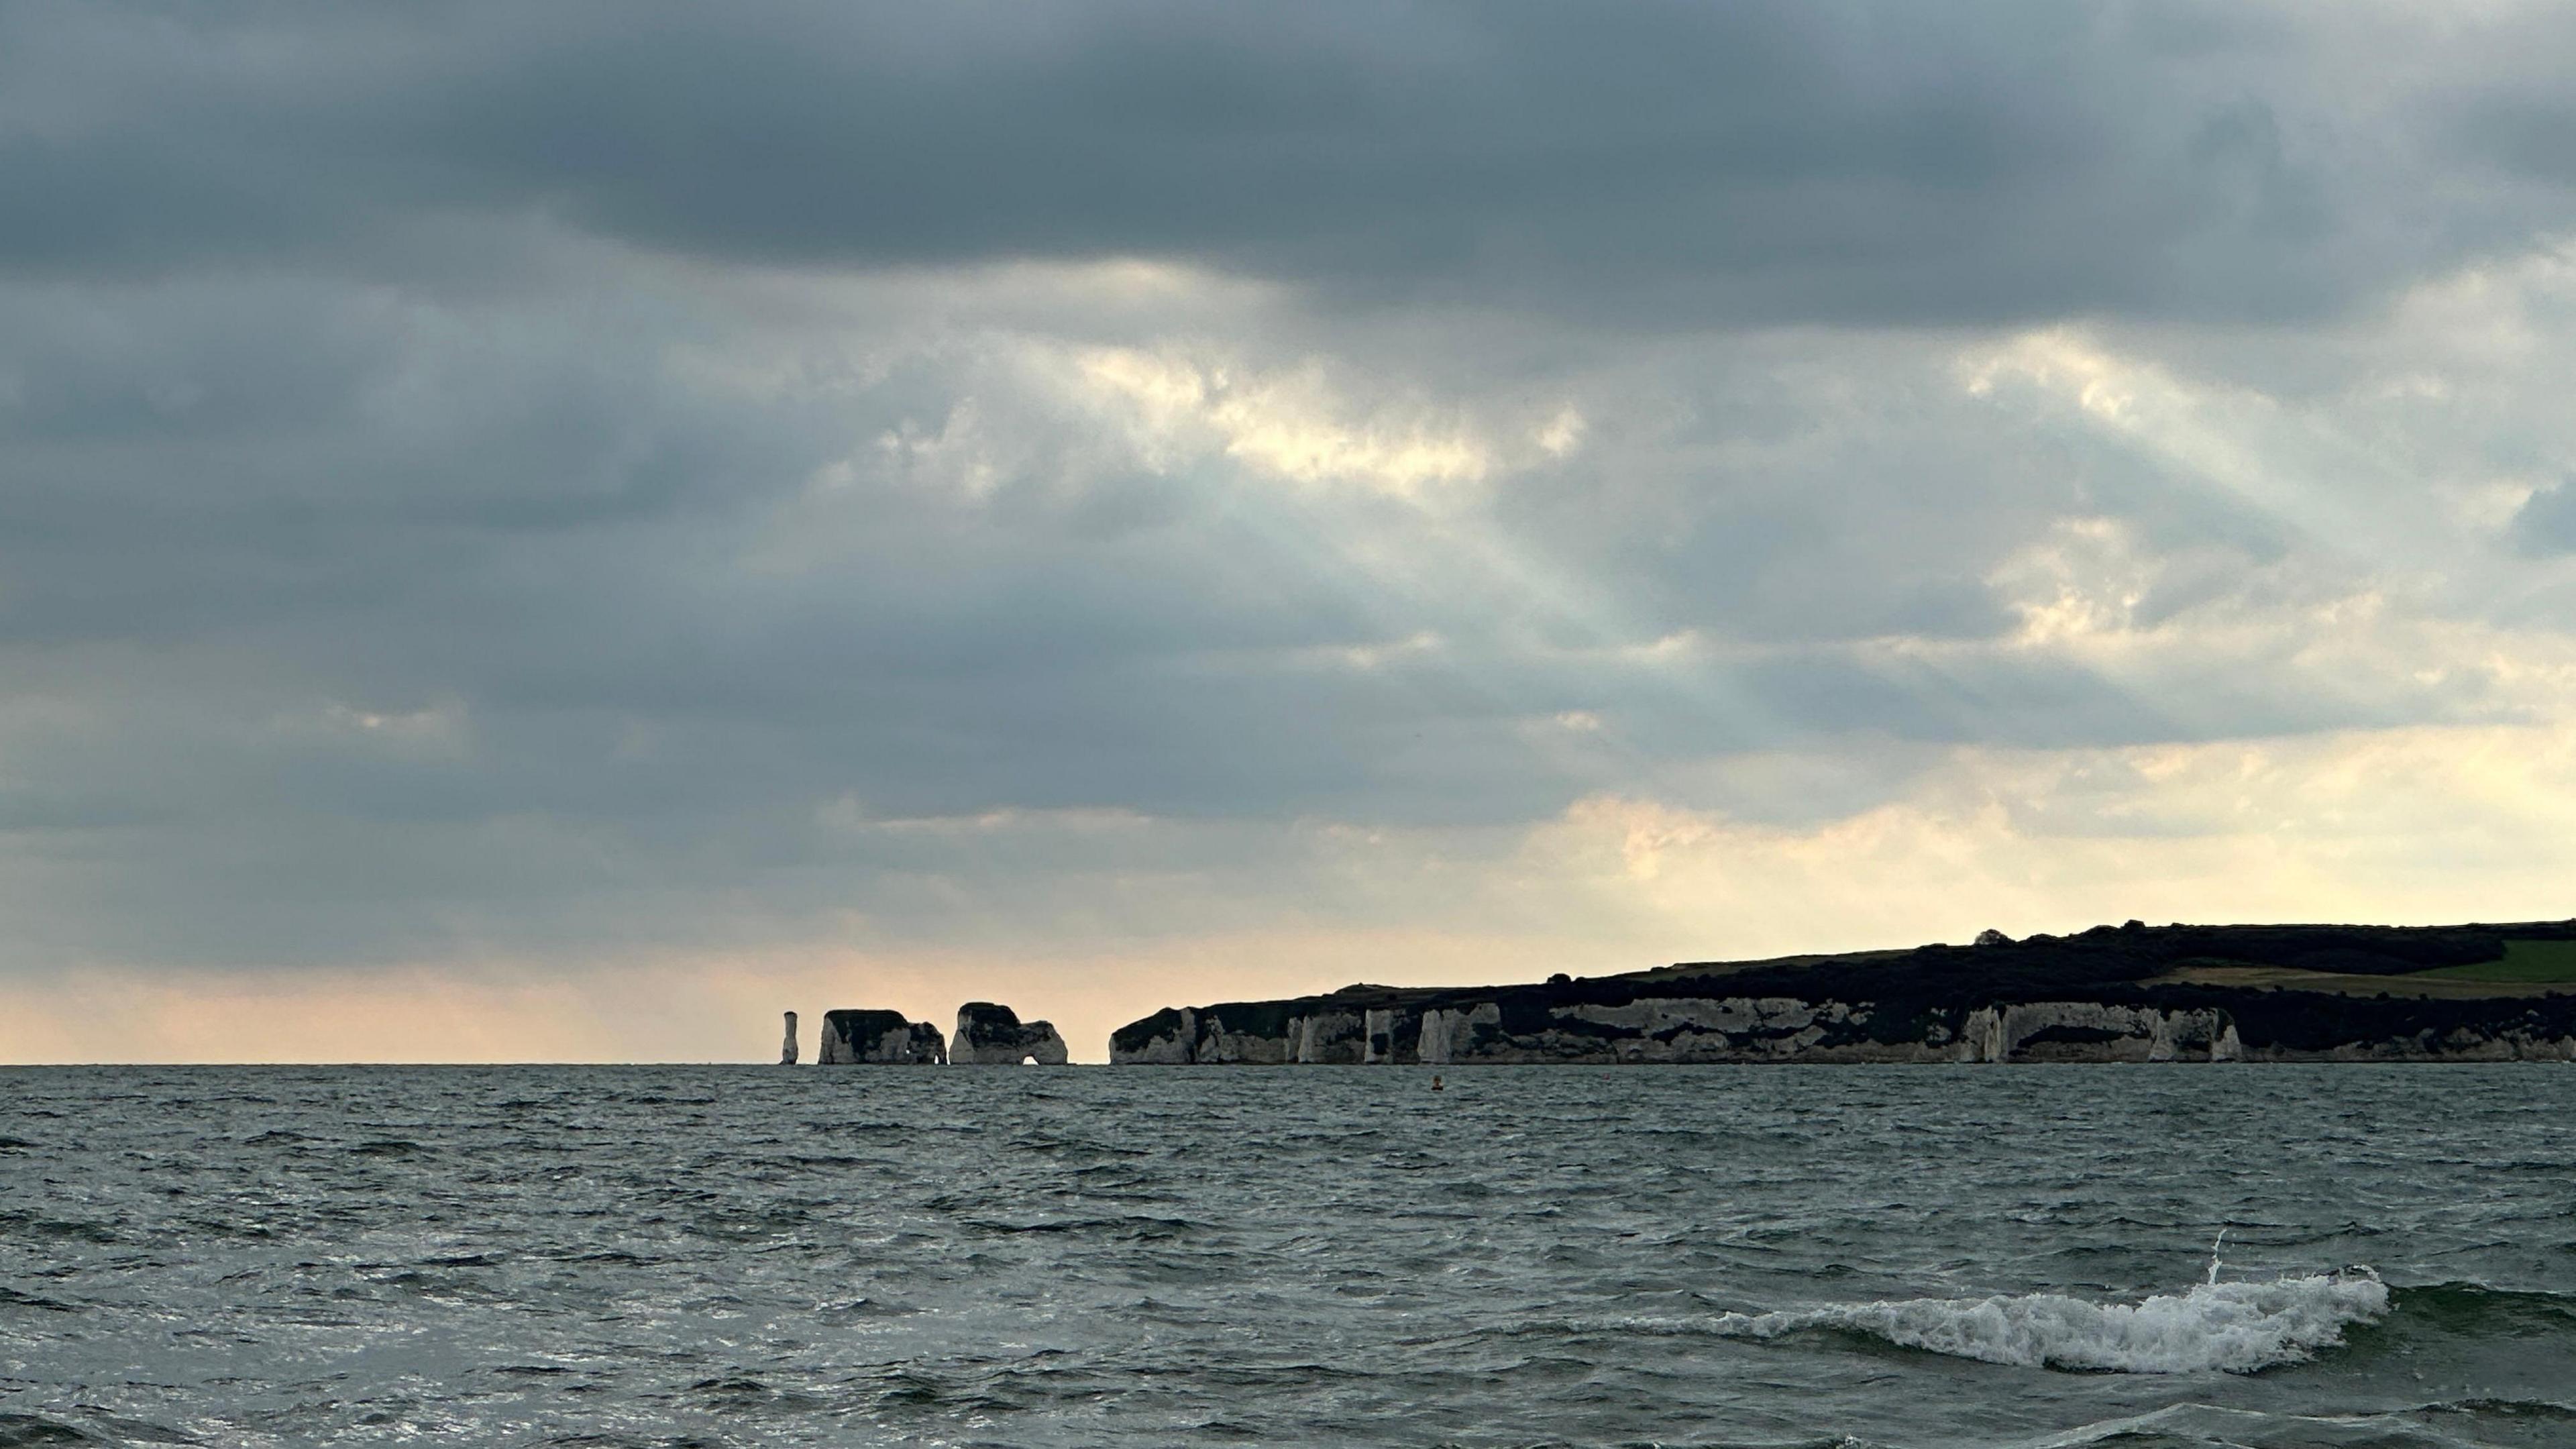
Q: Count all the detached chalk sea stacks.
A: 3